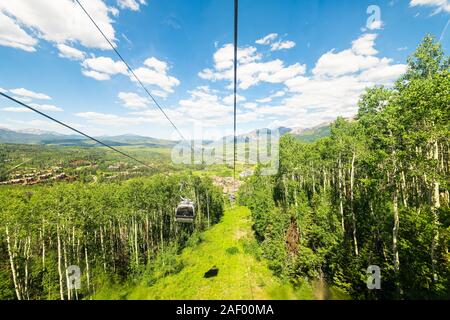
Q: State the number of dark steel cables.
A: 3